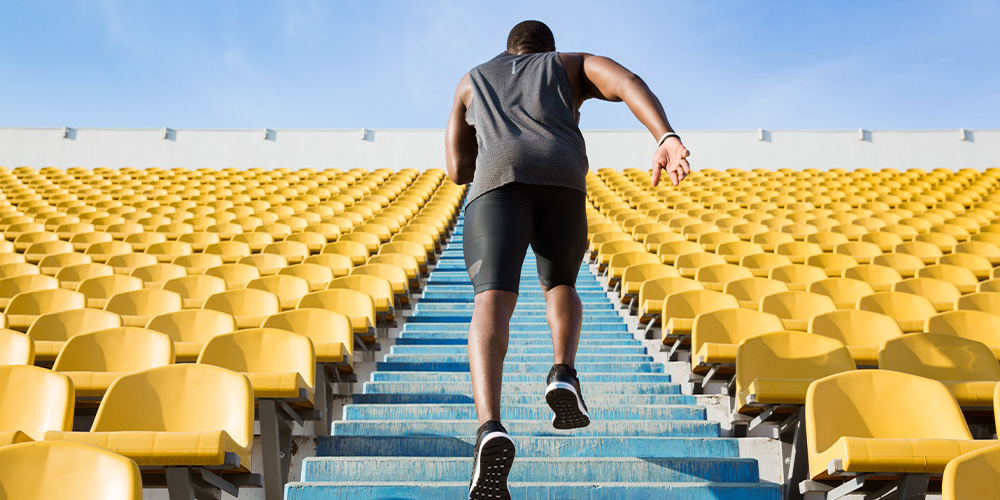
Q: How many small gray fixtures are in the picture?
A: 7